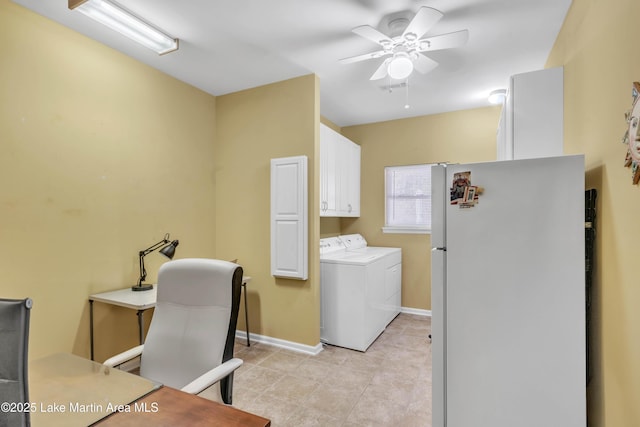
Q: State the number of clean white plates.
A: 0